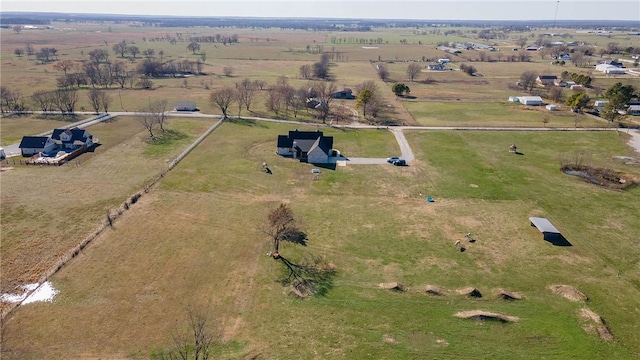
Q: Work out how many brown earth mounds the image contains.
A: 7